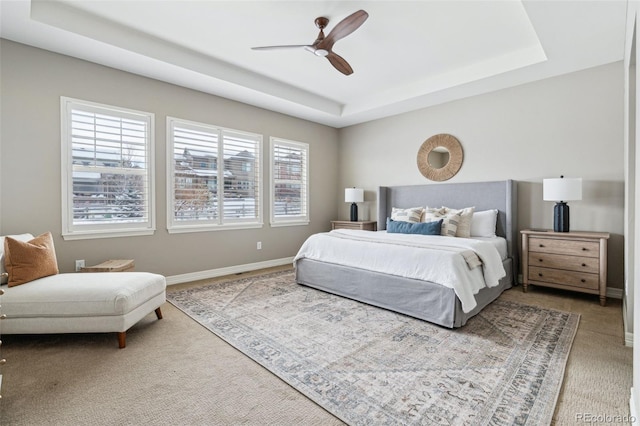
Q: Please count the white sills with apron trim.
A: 3